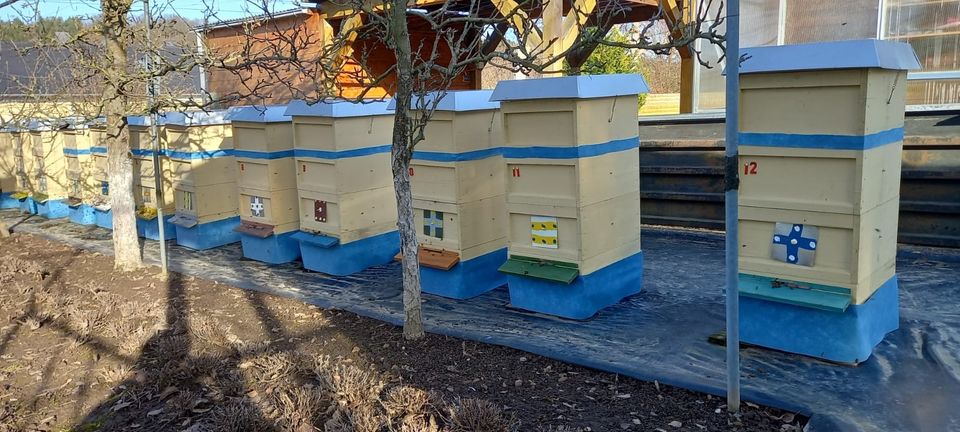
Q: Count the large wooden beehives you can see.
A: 12